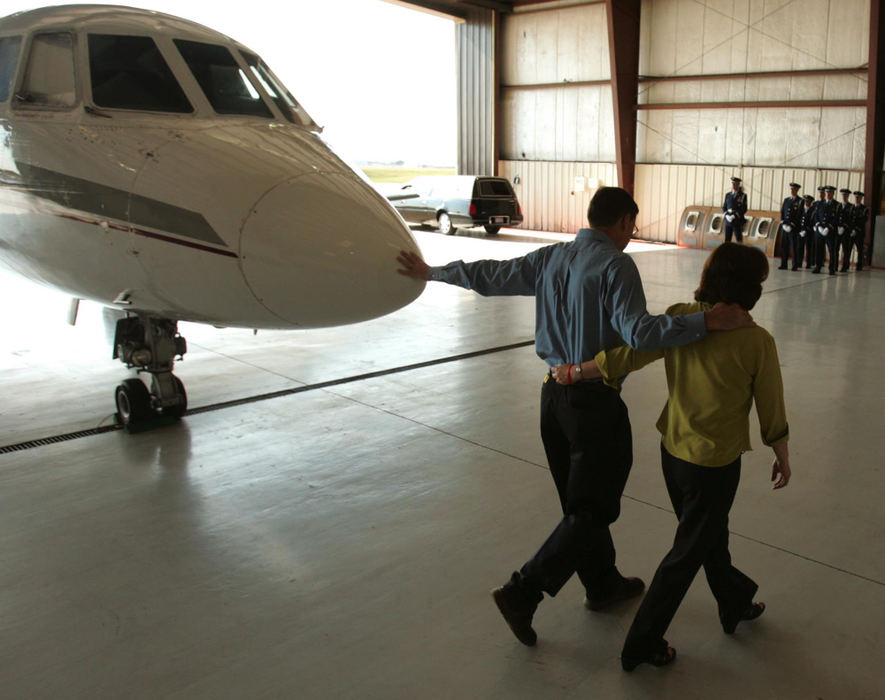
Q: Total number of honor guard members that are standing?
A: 7